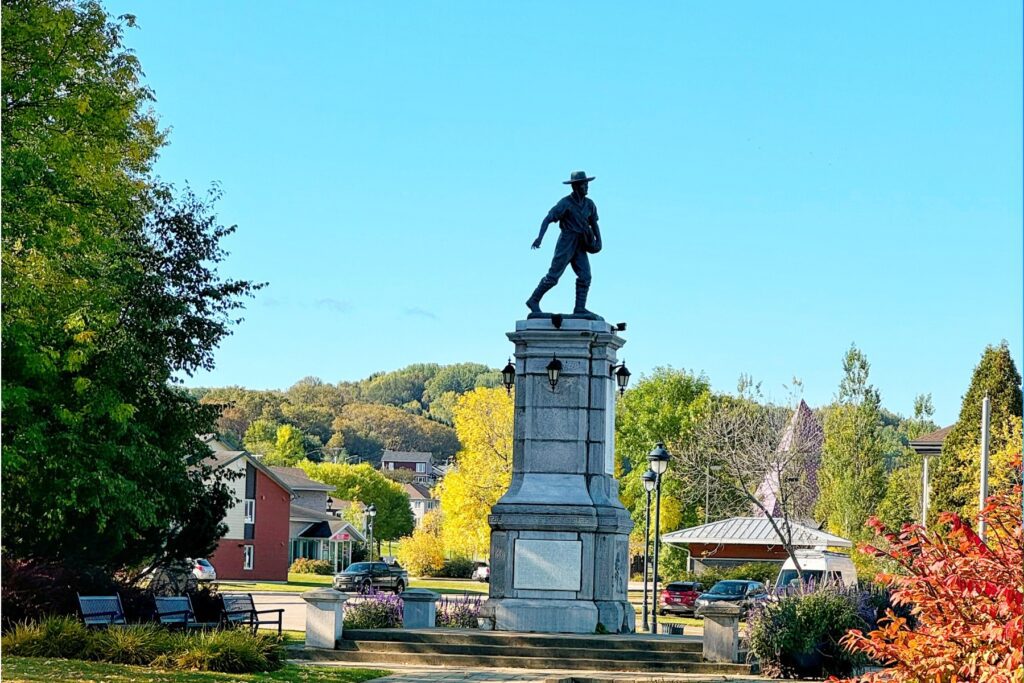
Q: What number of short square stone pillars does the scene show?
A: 3